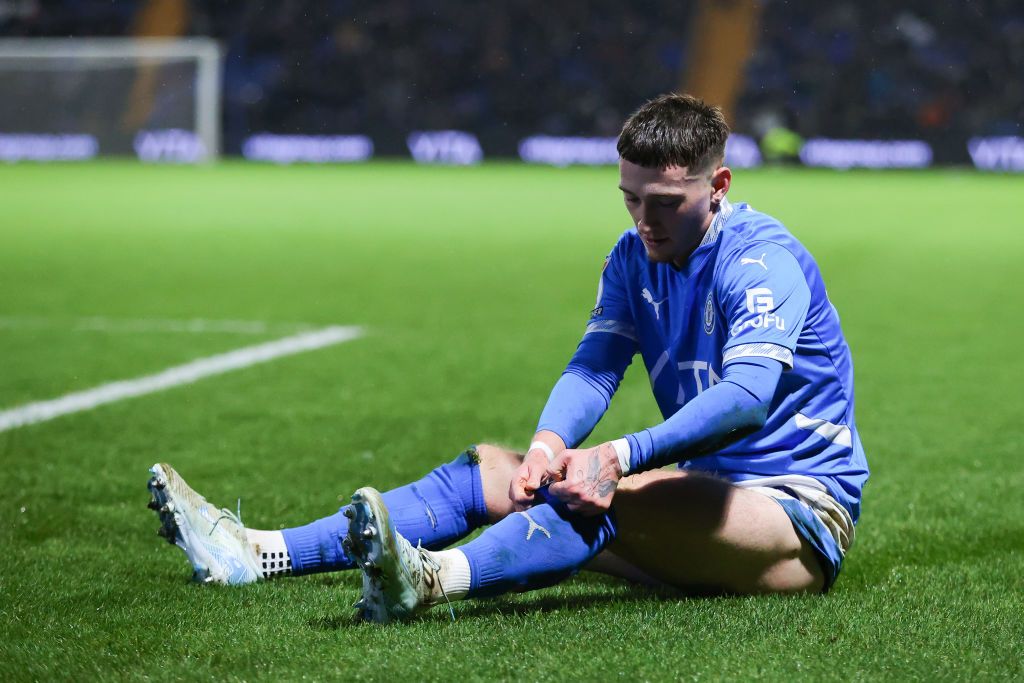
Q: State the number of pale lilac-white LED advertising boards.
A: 8